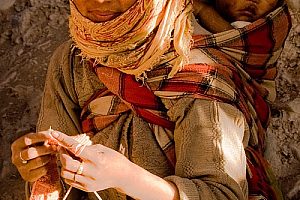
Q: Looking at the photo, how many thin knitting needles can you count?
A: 2